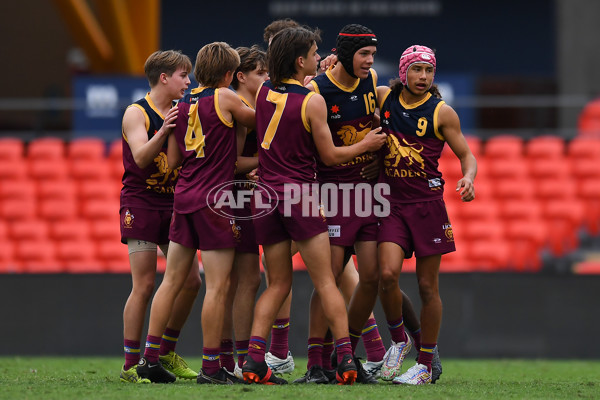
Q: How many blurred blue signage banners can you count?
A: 2